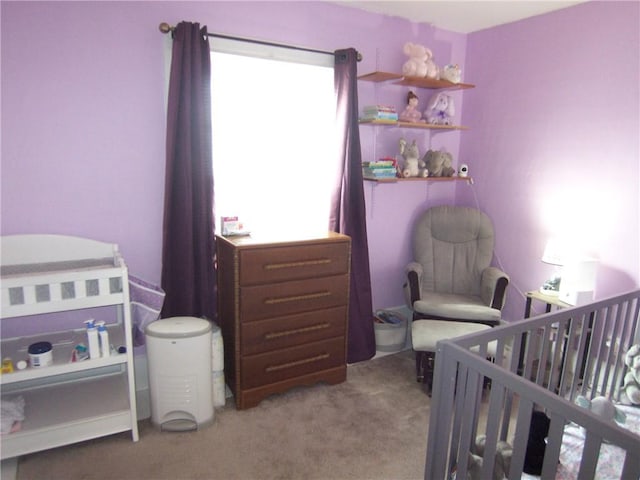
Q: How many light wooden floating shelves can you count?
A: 3